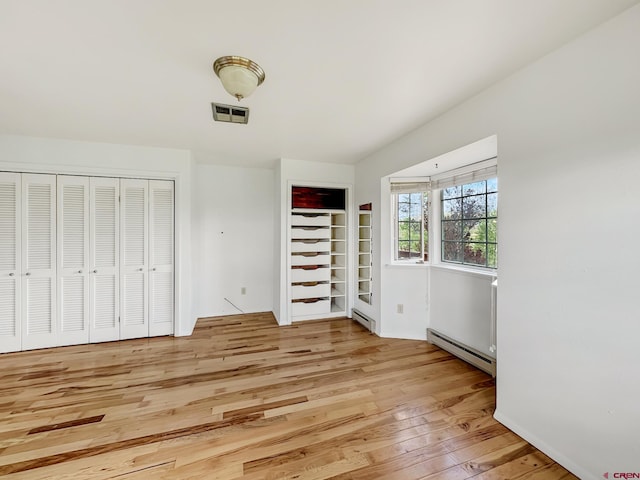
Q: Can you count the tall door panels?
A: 6